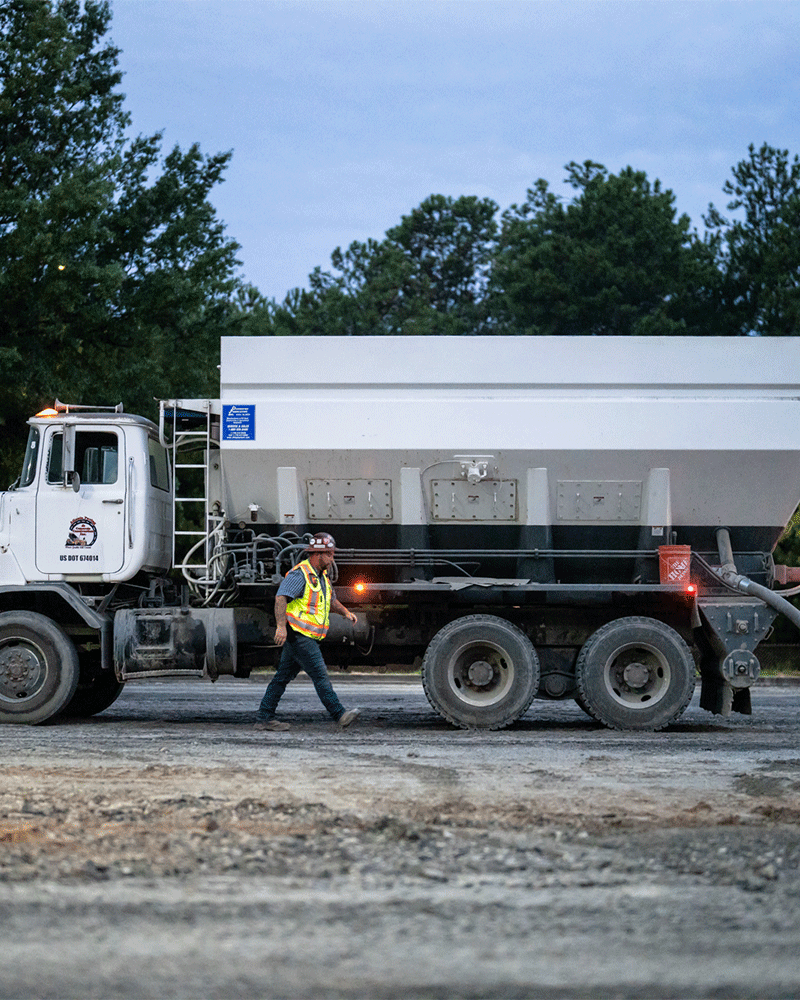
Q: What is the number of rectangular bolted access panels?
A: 3